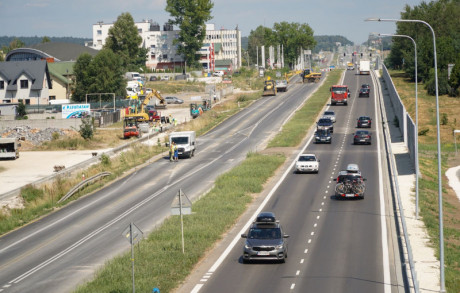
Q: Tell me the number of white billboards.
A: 1